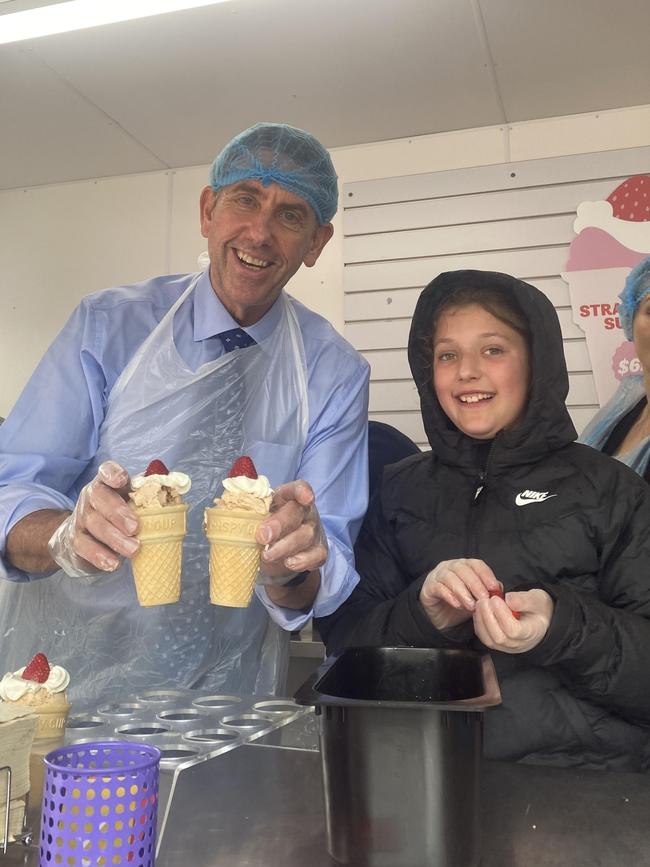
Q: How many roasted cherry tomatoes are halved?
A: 0